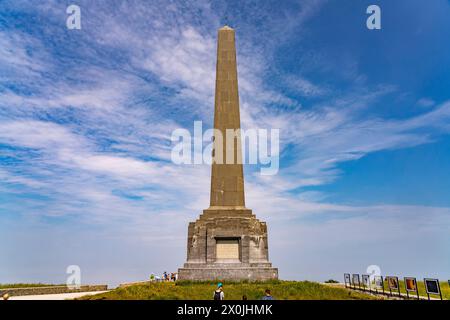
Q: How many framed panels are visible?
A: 7